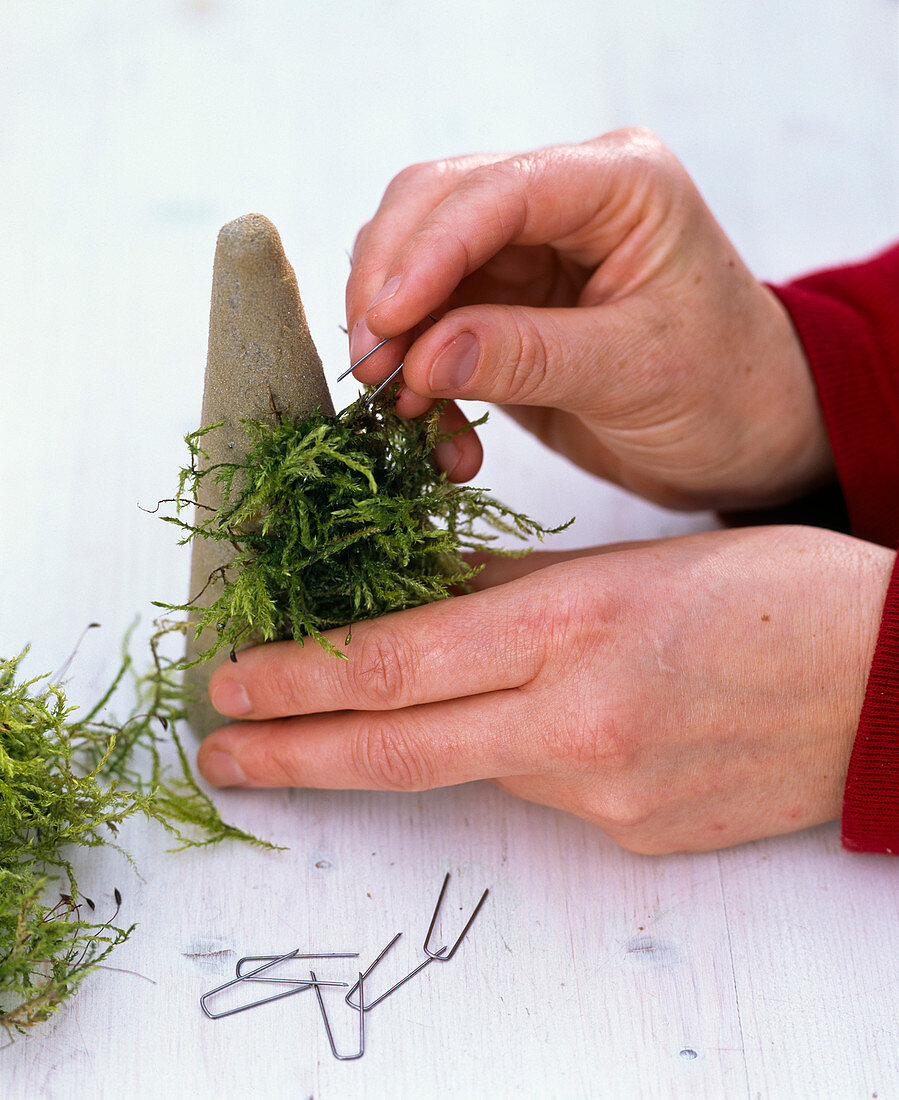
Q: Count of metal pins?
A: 6